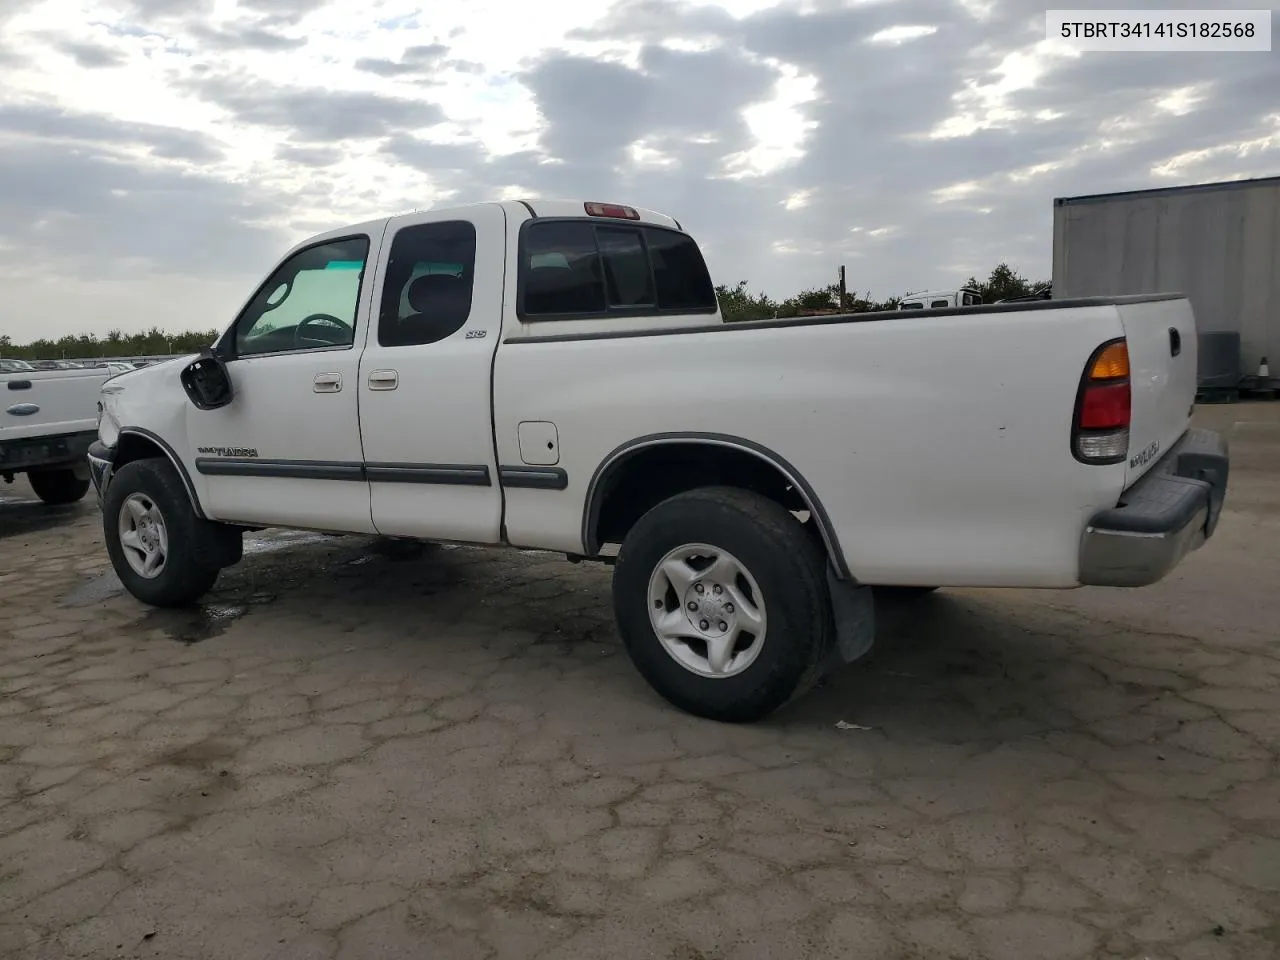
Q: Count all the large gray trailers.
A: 1